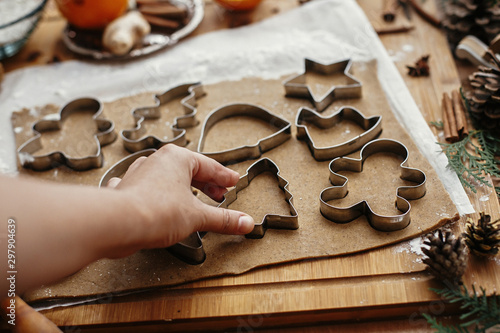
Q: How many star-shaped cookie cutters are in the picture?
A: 1